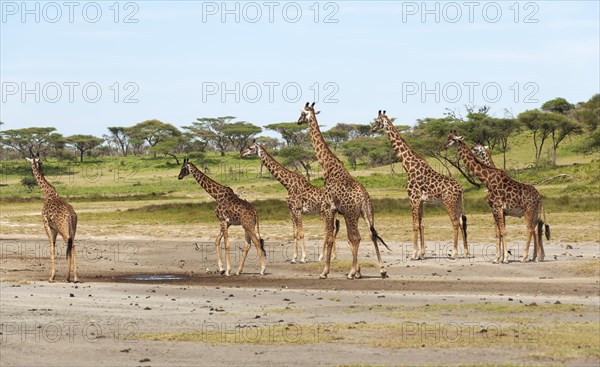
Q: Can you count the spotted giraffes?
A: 7